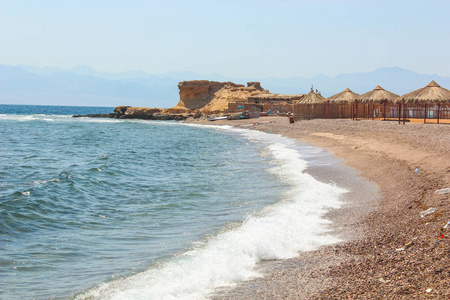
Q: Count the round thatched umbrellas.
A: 4